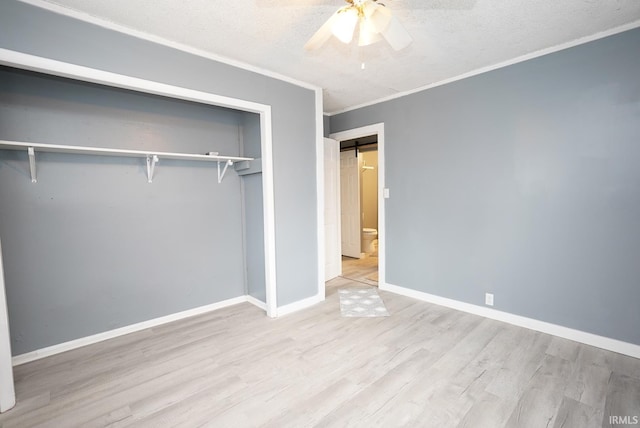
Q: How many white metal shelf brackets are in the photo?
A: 3